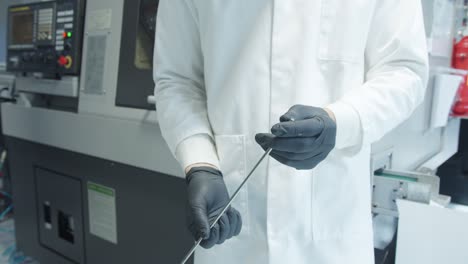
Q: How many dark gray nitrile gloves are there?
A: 2